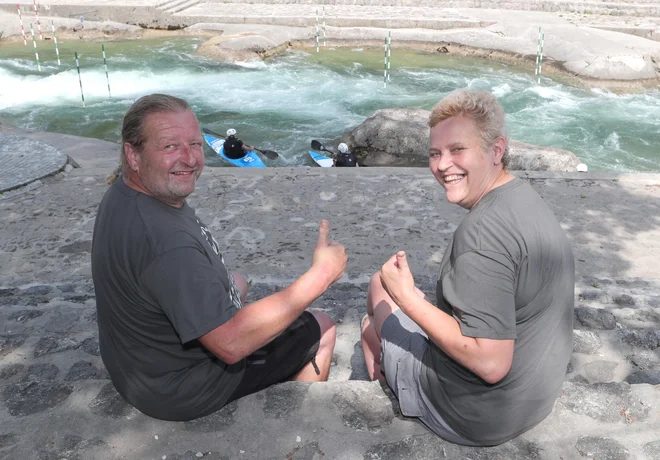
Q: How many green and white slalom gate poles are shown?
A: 10